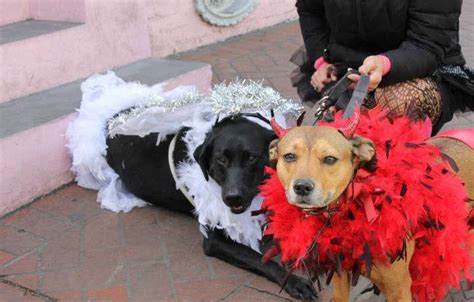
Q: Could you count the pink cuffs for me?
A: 2